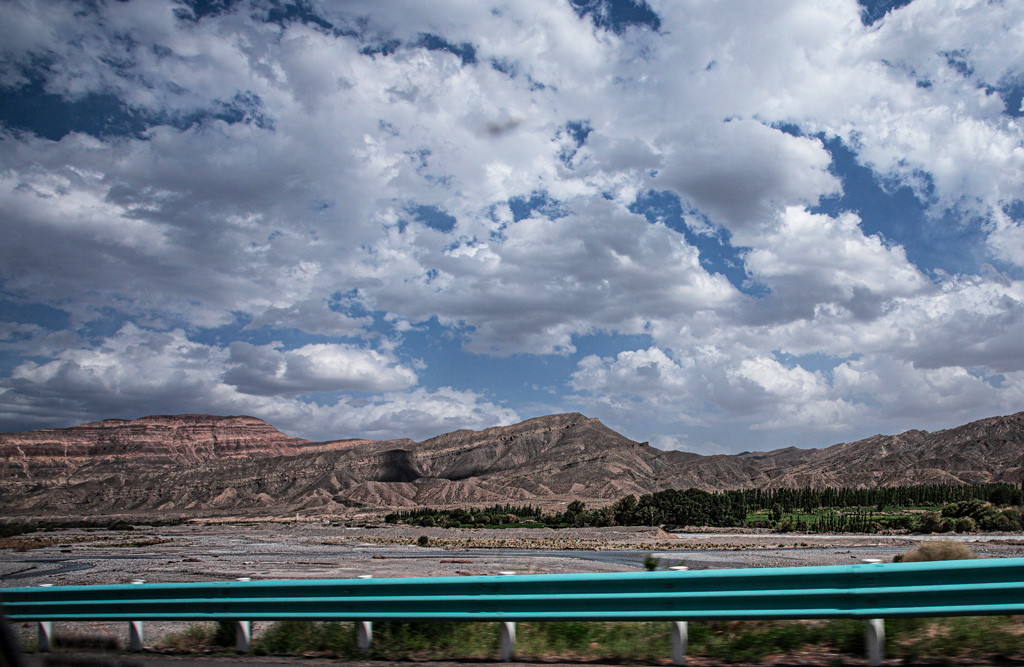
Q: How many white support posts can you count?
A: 7